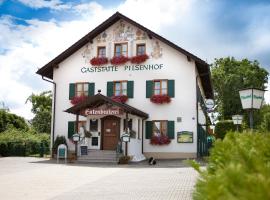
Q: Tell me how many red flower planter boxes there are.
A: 7